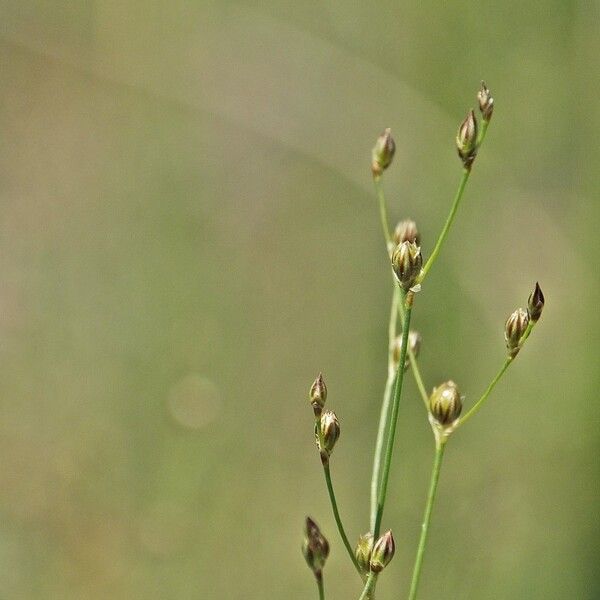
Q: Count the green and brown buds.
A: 14